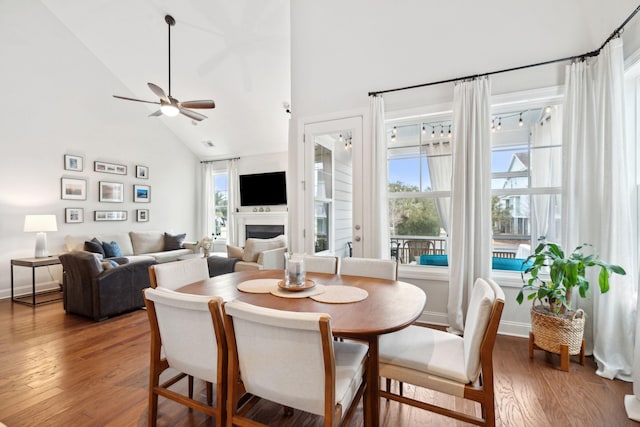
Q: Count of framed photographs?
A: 9